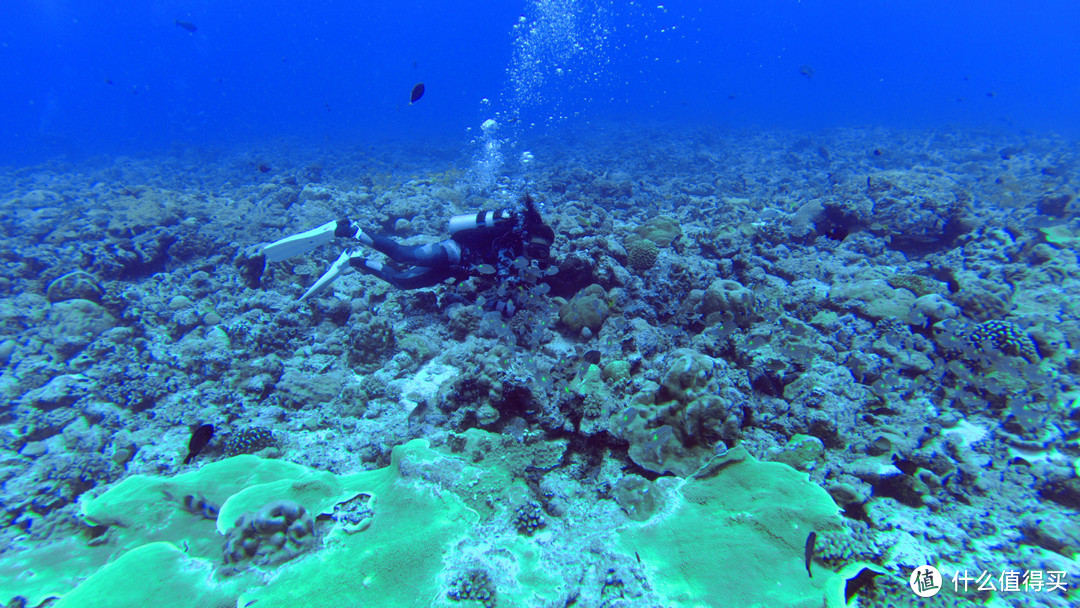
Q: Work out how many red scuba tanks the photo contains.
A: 0